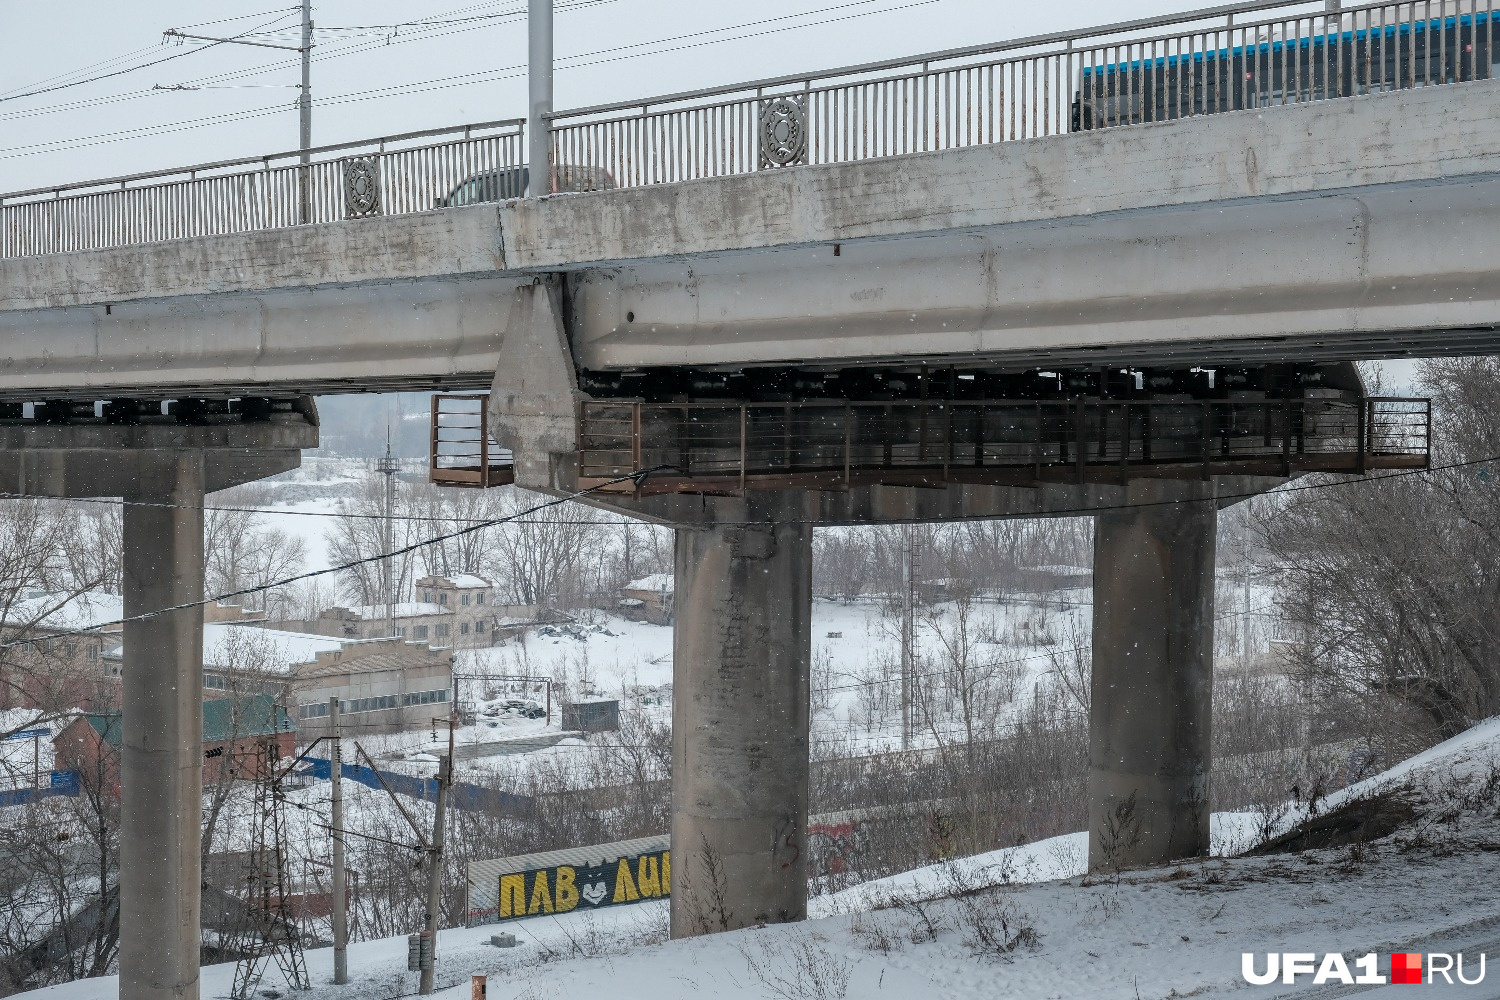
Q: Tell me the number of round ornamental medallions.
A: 2